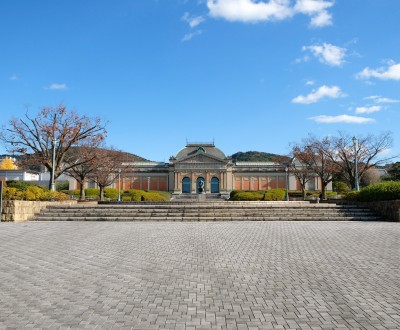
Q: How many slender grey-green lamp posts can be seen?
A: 4